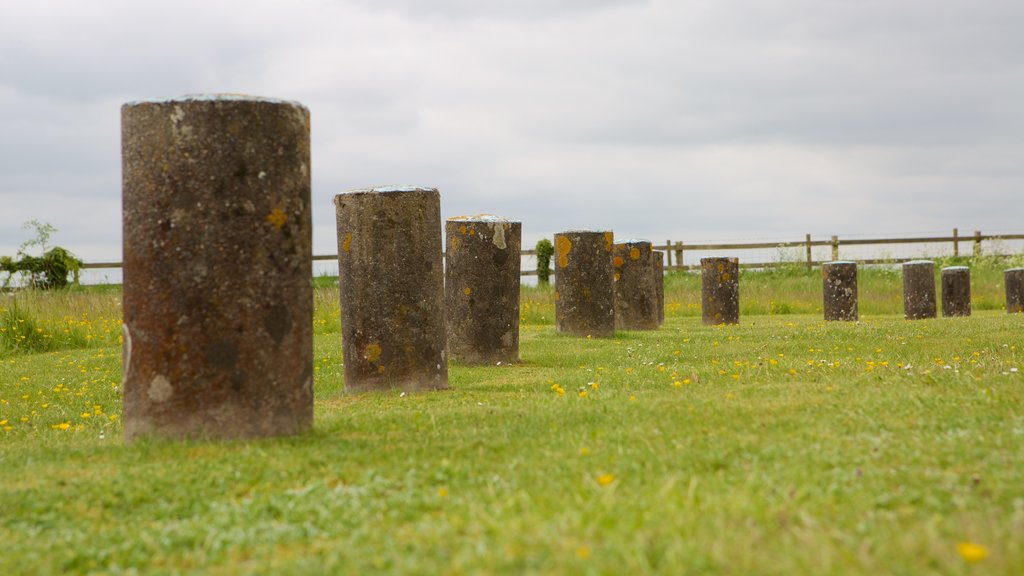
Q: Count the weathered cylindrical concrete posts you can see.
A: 11